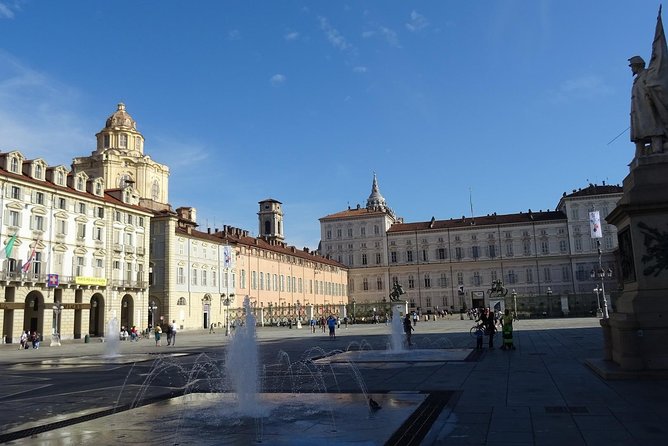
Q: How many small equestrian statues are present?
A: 2